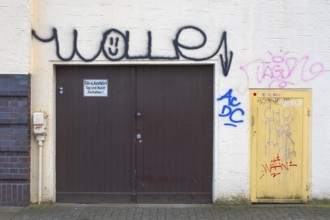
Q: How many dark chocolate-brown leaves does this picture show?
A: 2